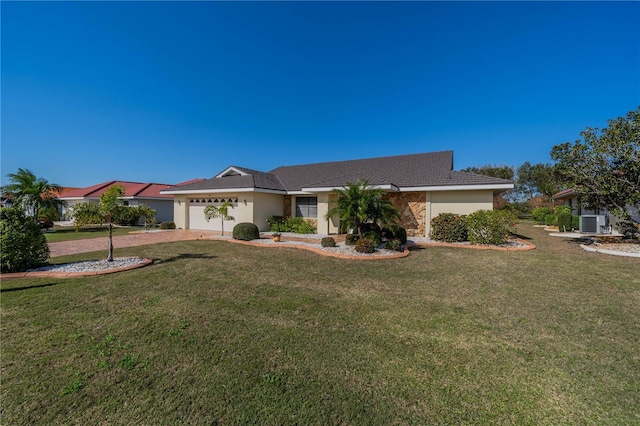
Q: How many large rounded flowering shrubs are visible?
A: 2